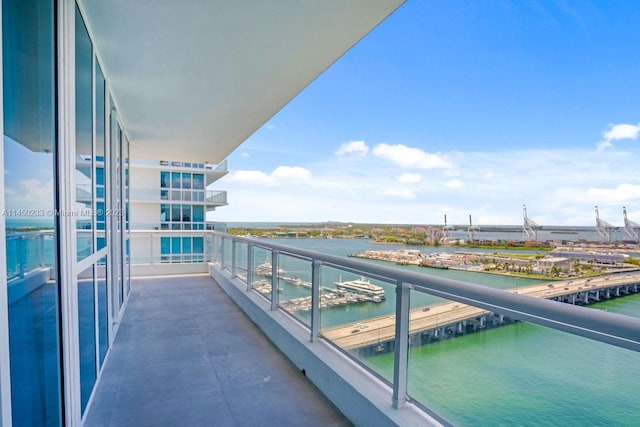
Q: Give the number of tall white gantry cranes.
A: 5